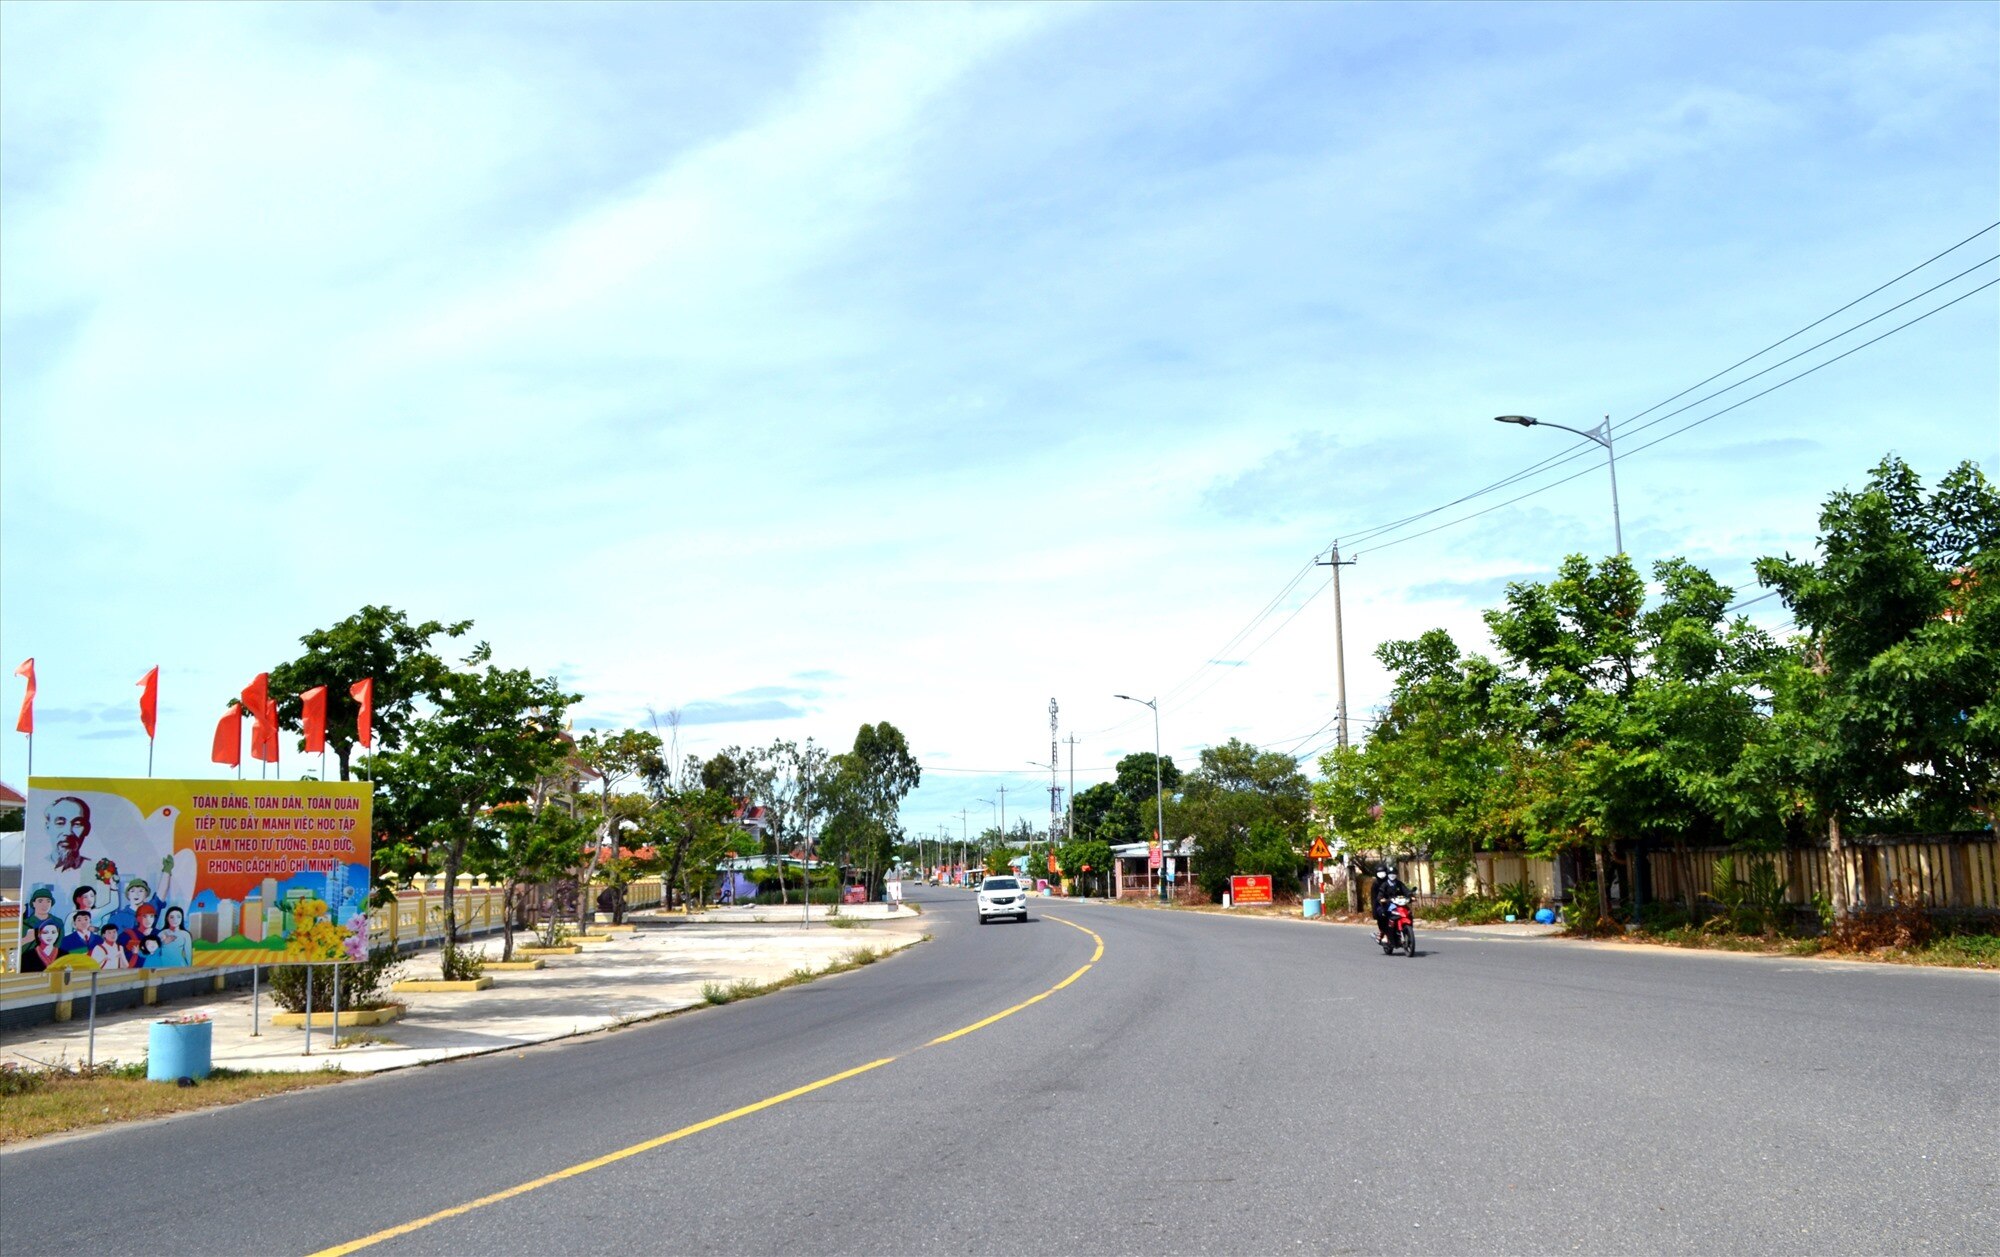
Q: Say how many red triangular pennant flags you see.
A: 7